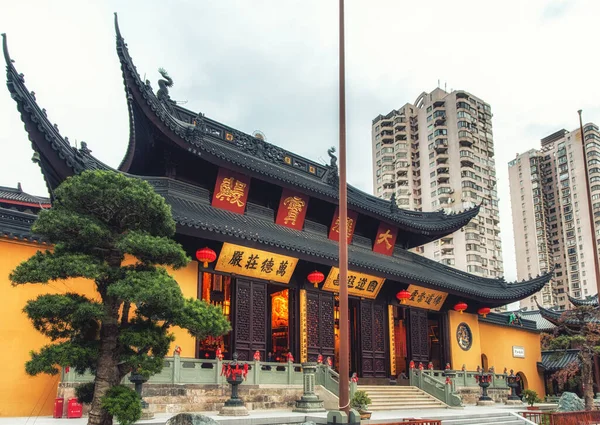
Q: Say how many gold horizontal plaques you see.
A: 3